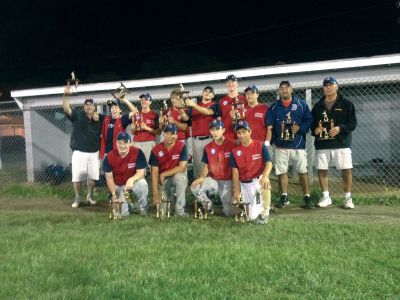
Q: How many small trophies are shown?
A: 12